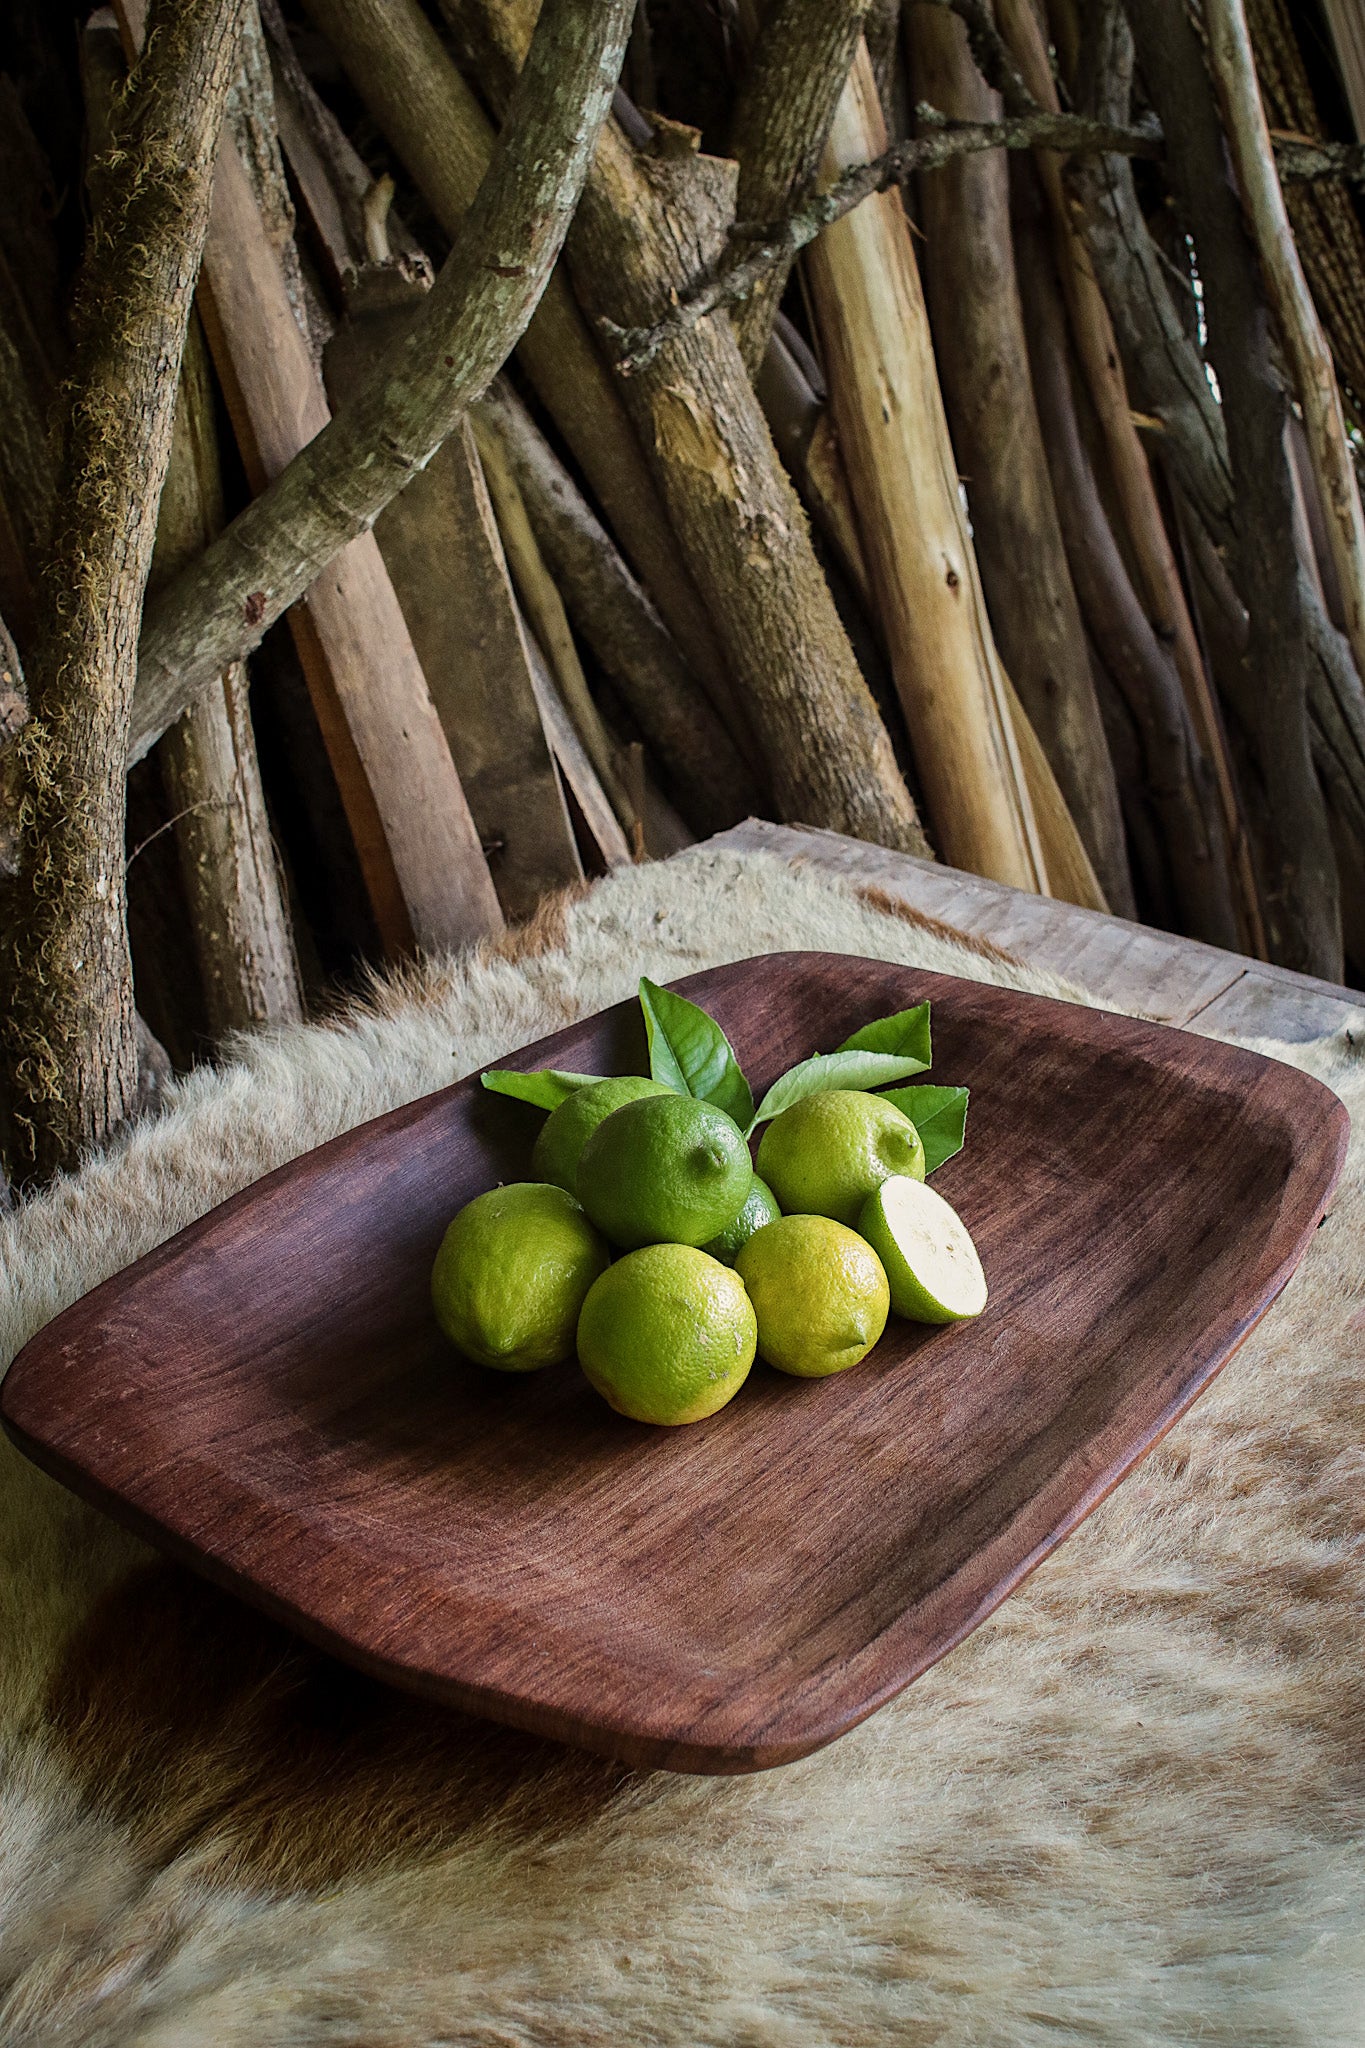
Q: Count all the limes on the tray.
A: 8